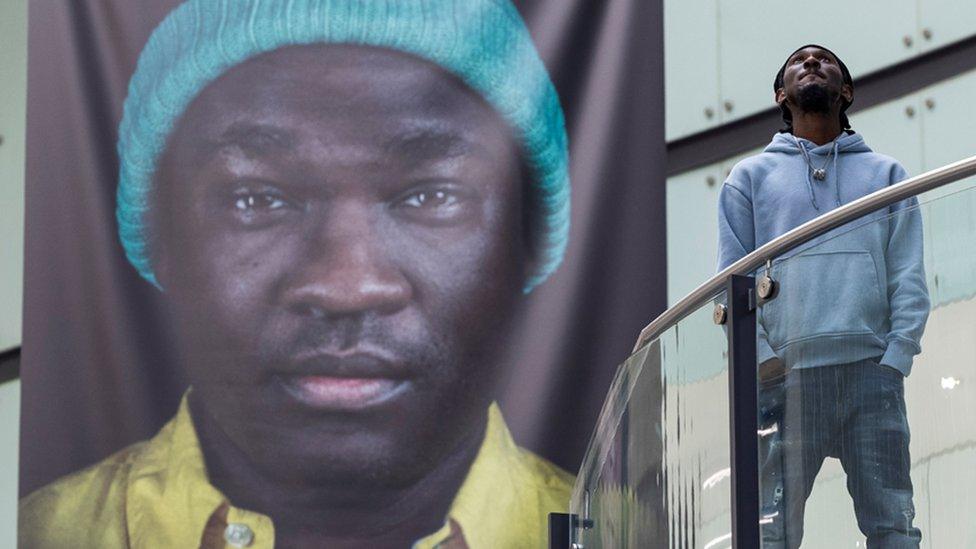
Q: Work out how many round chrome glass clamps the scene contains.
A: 2